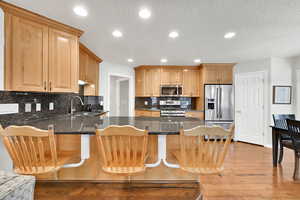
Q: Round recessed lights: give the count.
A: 8